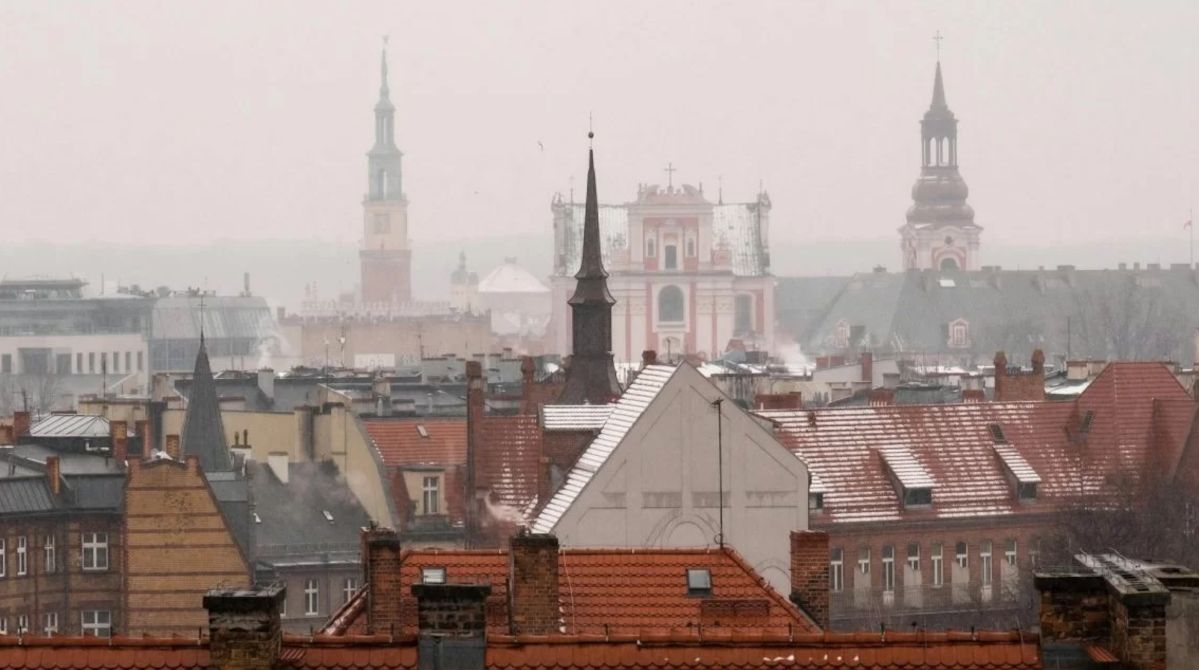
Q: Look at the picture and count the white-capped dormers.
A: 3